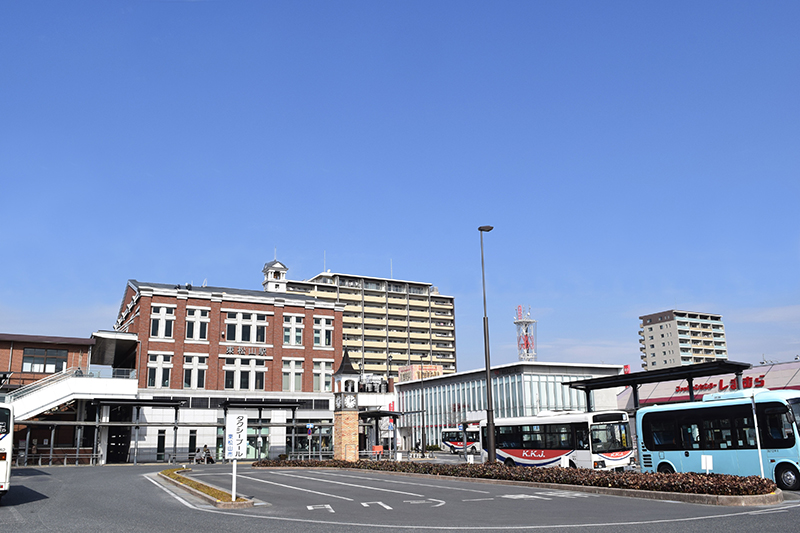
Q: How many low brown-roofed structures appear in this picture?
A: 1